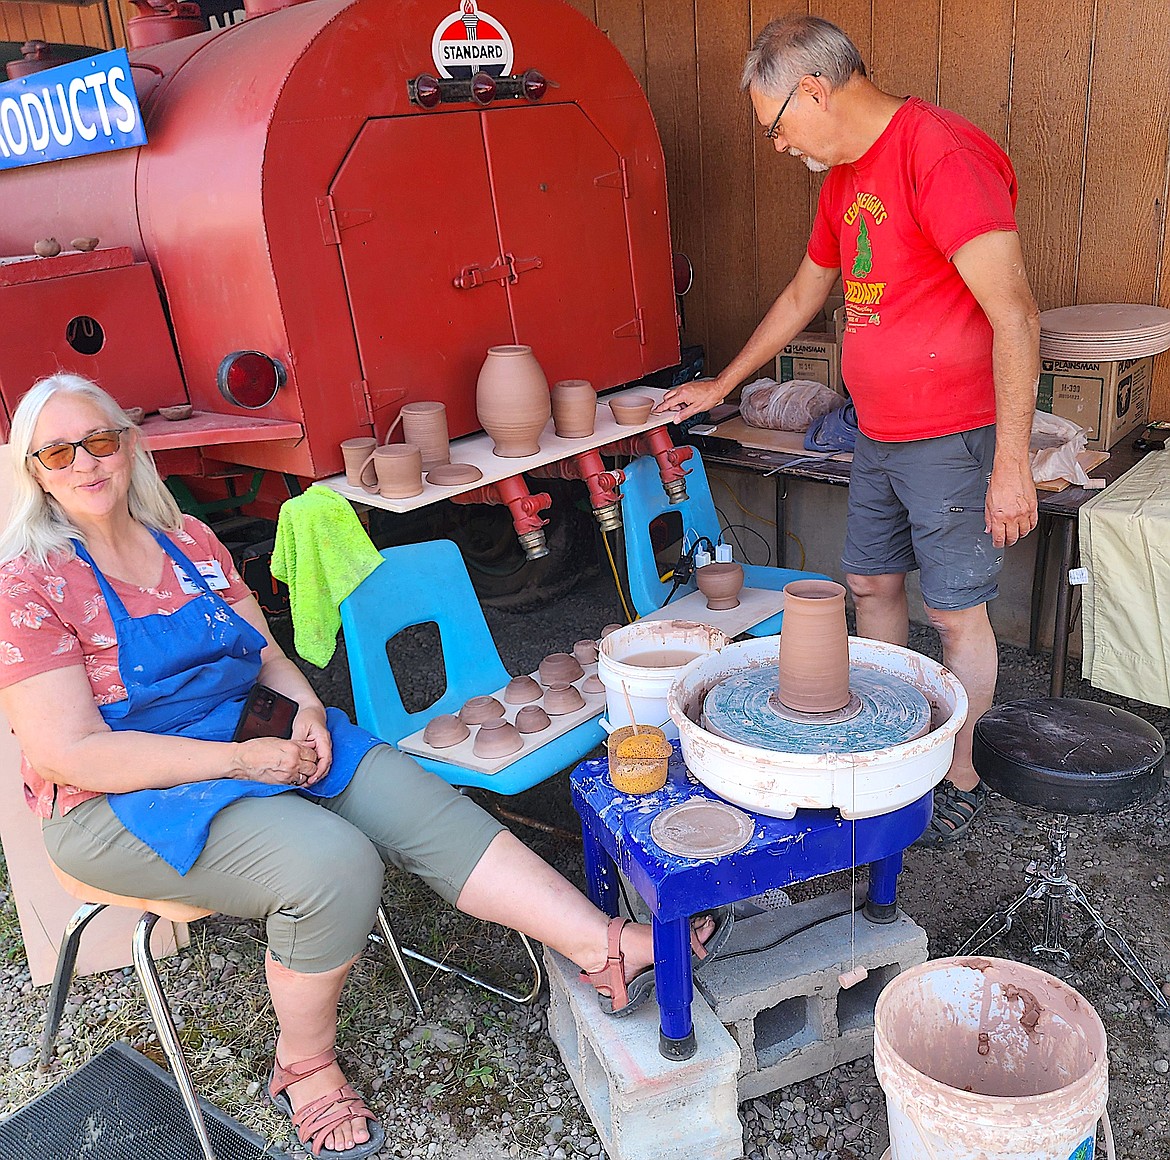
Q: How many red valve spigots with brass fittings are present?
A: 3